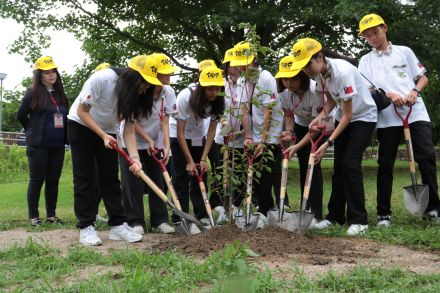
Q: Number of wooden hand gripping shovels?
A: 8